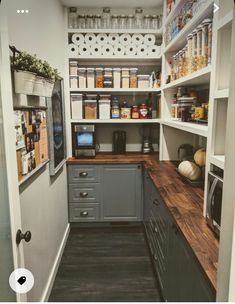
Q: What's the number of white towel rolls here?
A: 15